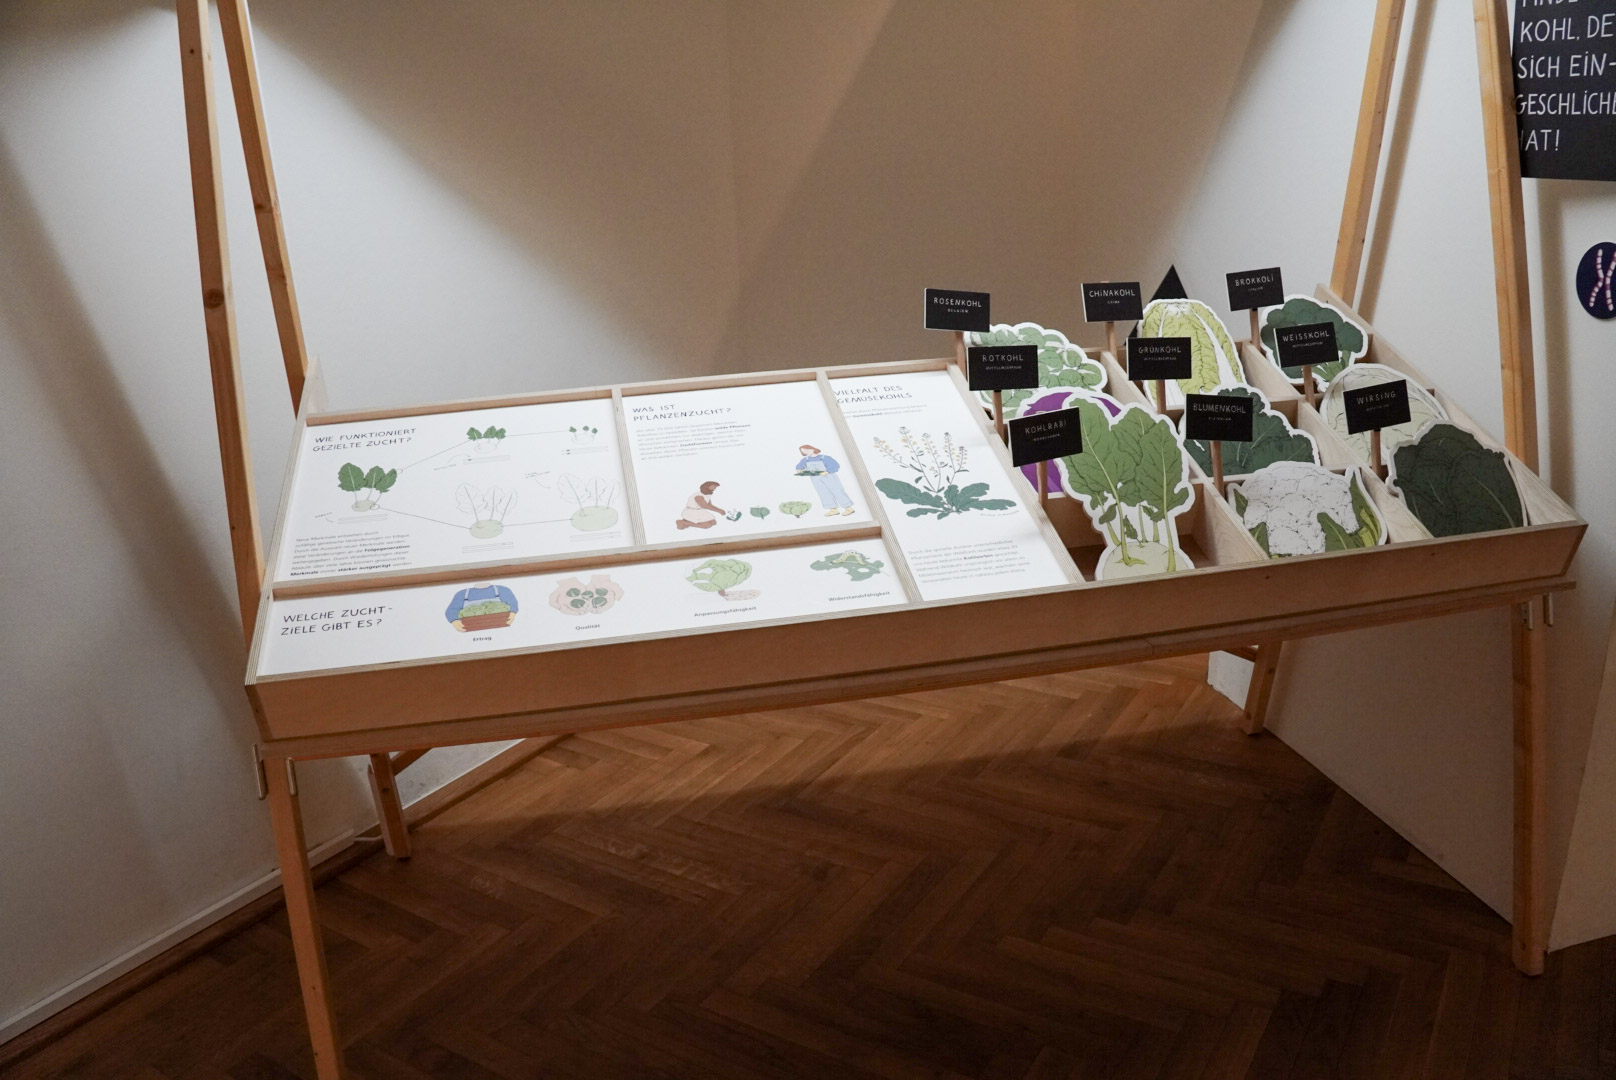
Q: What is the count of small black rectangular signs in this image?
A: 9